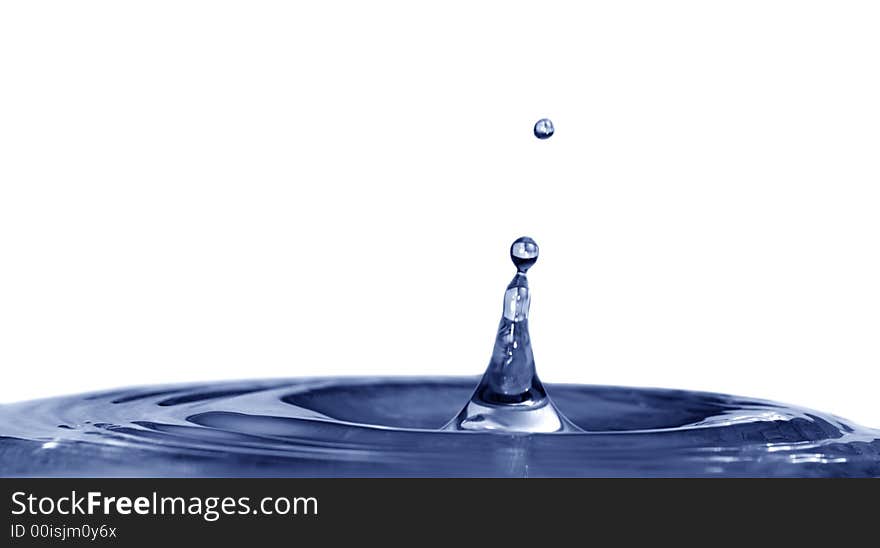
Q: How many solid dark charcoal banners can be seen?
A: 1